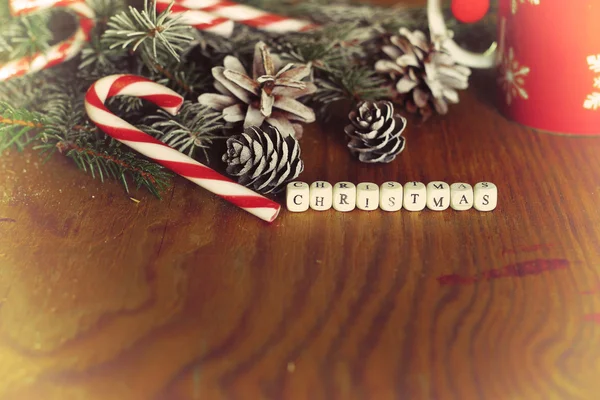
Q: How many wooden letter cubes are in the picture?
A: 9